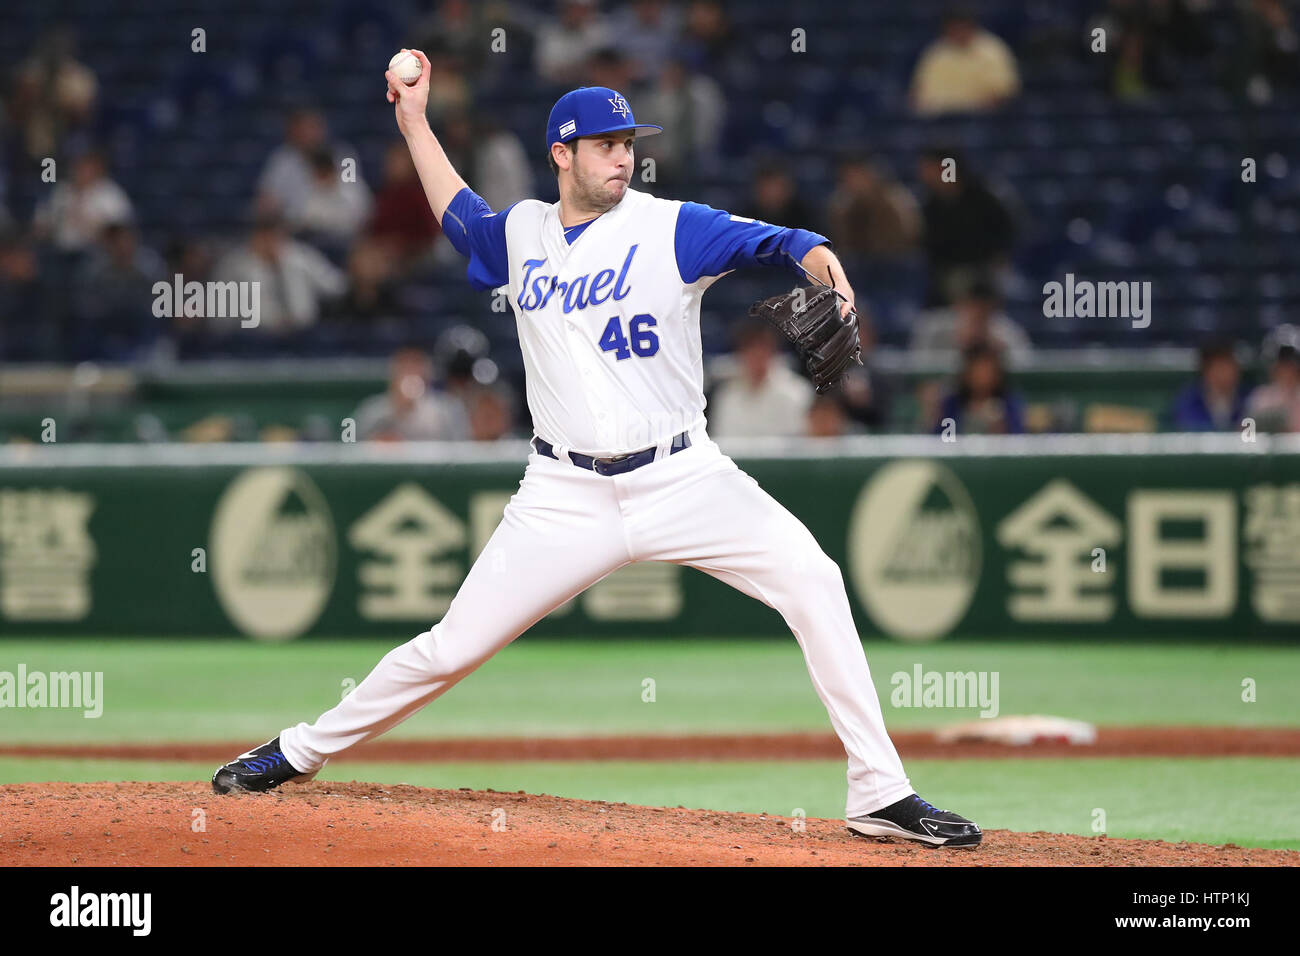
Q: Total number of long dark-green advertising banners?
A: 1